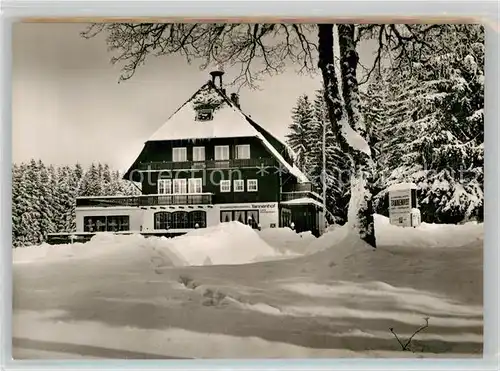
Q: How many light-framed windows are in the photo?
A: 10